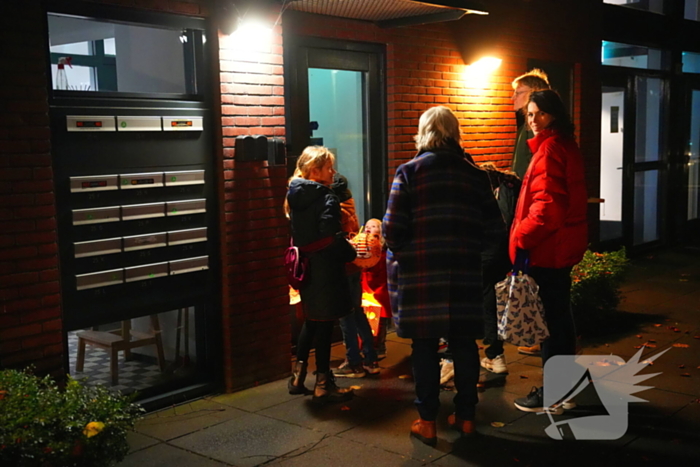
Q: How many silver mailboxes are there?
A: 15